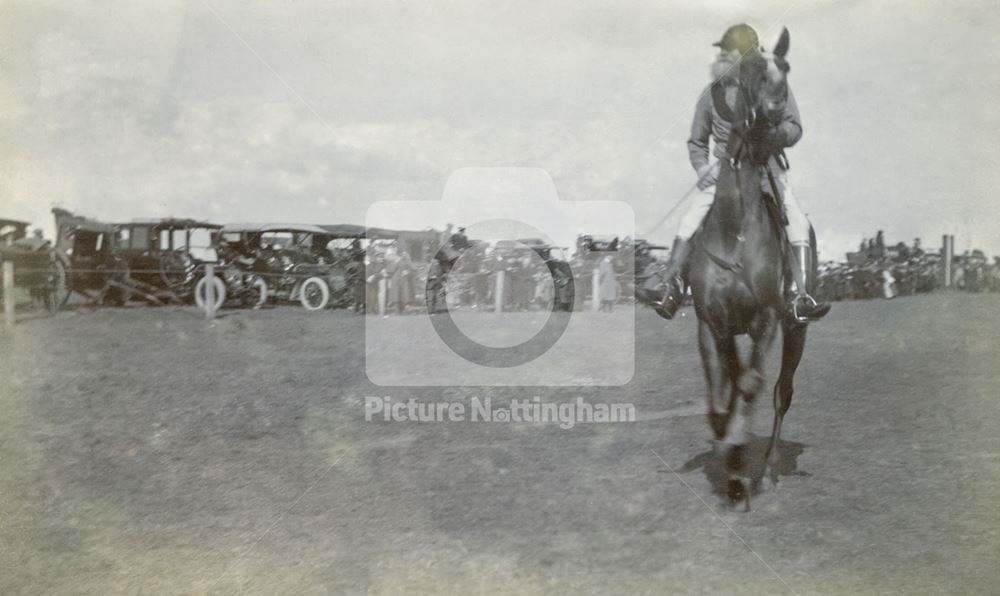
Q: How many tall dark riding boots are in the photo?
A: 2